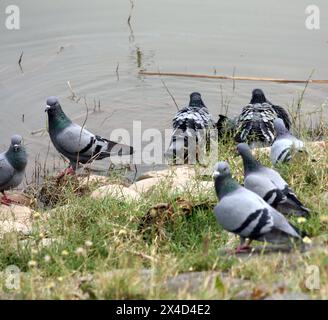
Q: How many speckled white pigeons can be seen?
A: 2